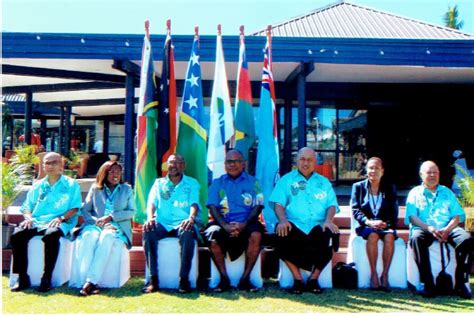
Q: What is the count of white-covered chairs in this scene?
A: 7